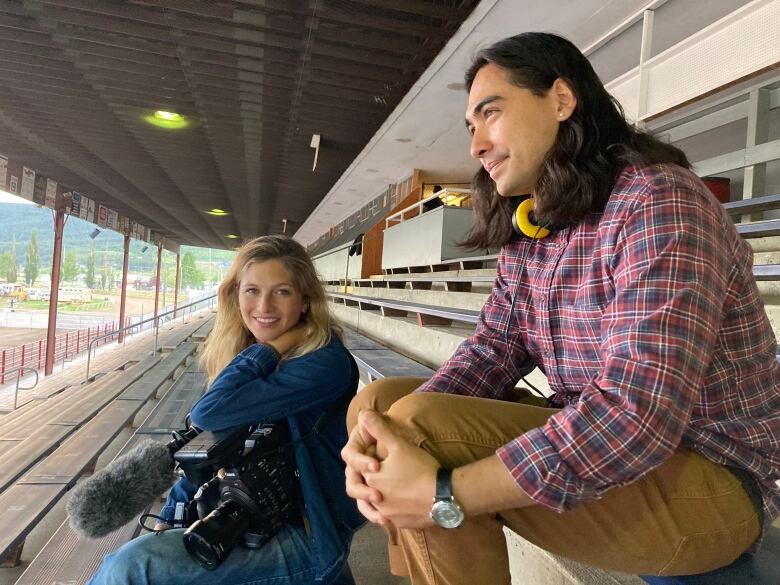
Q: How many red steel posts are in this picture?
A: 4